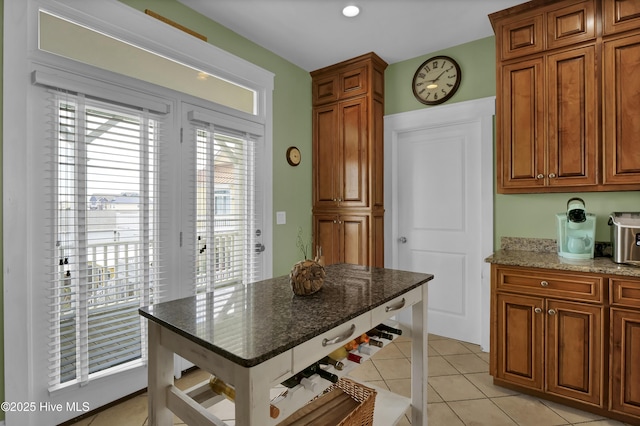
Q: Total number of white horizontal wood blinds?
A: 2